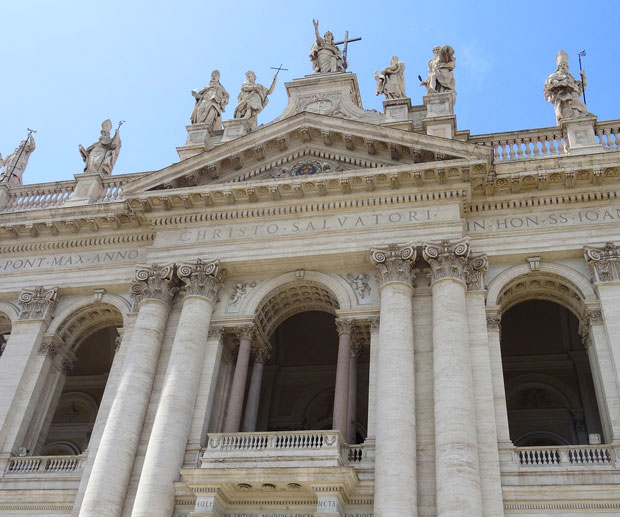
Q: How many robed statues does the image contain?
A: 8